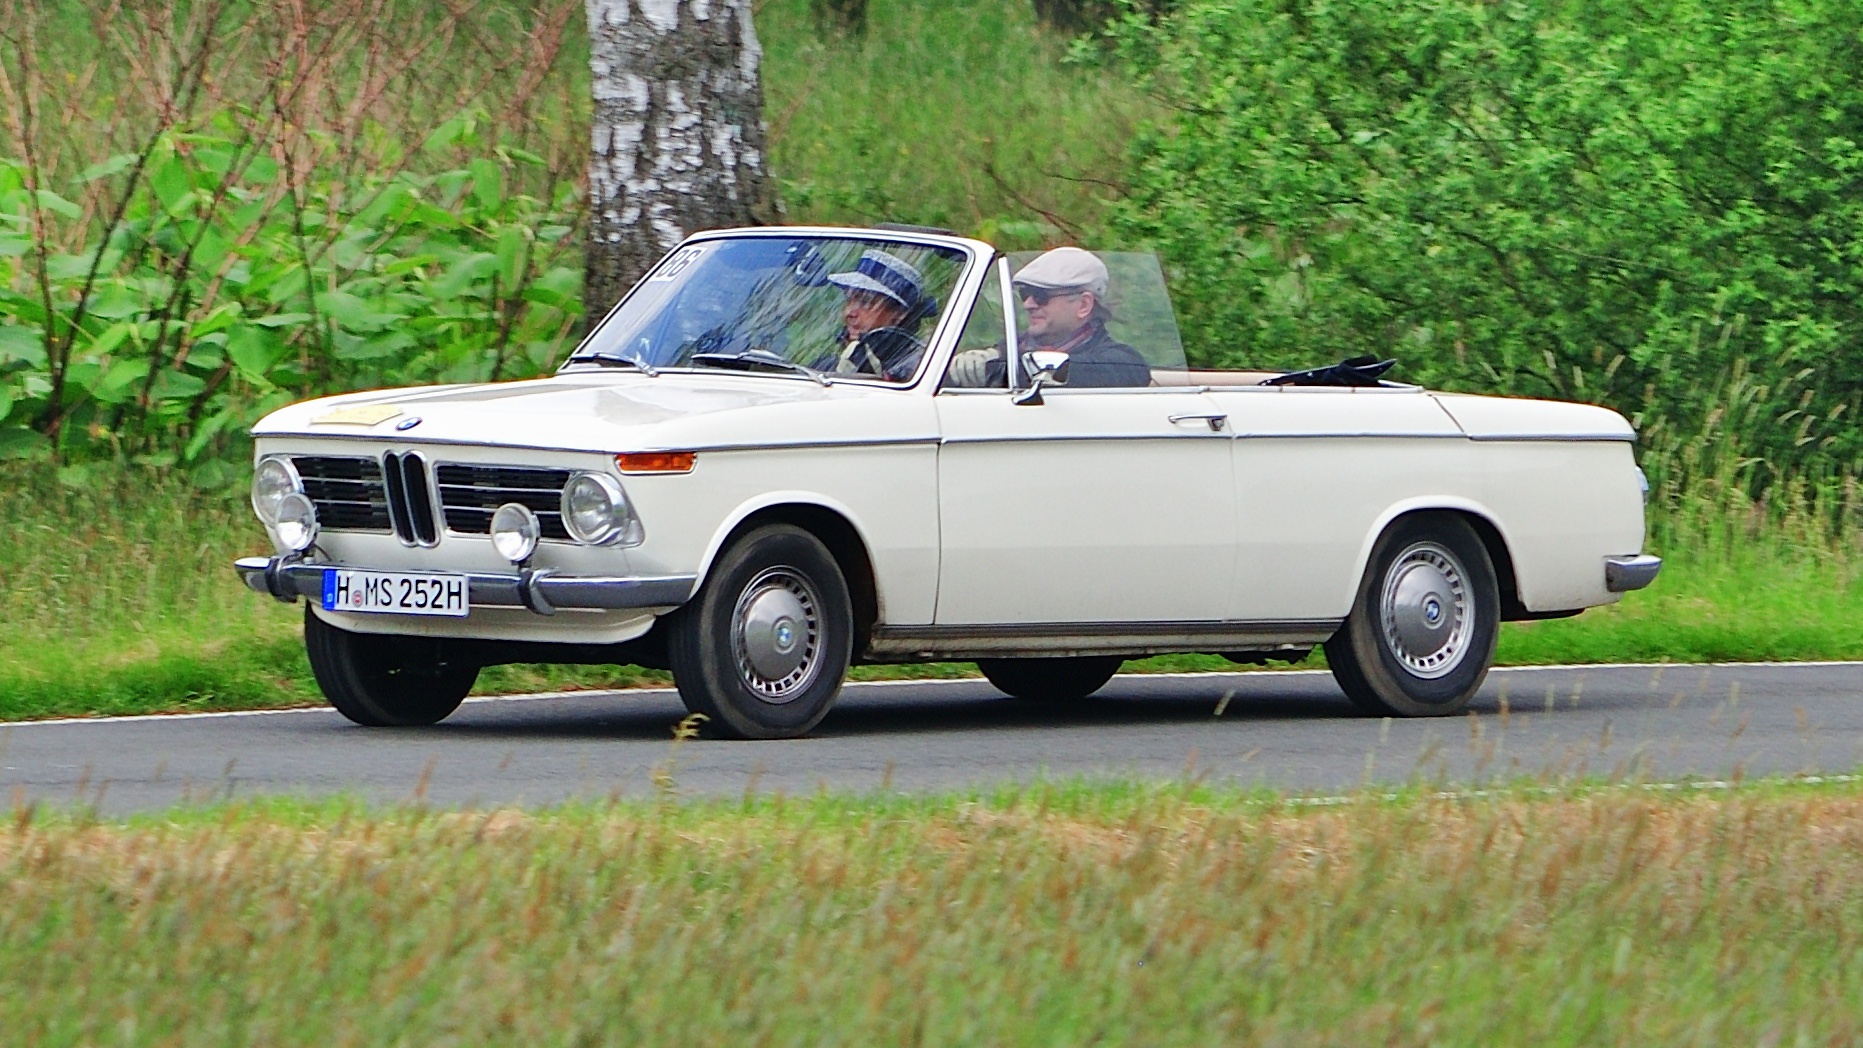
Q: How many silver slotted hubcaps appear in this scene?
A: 2